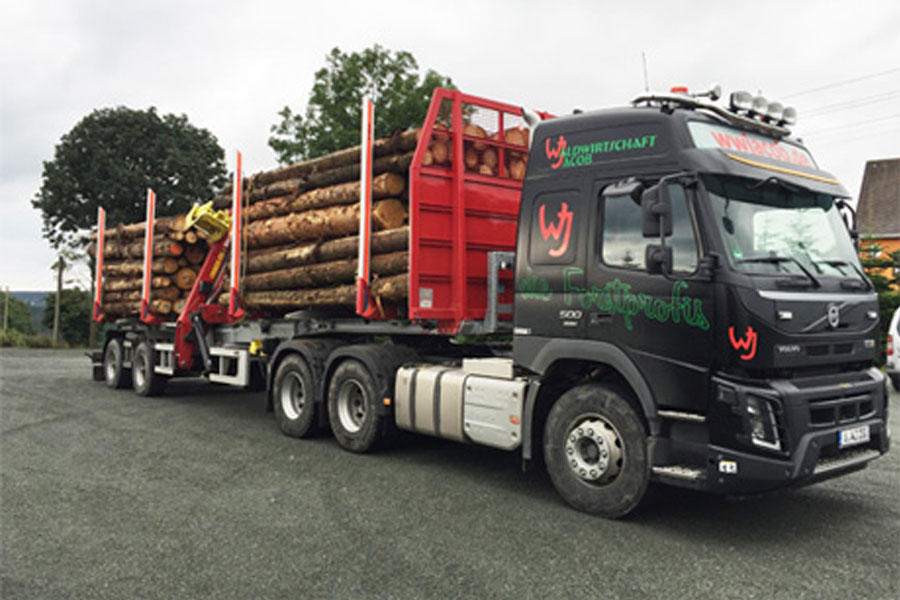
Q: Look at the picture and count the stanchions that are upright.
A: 4